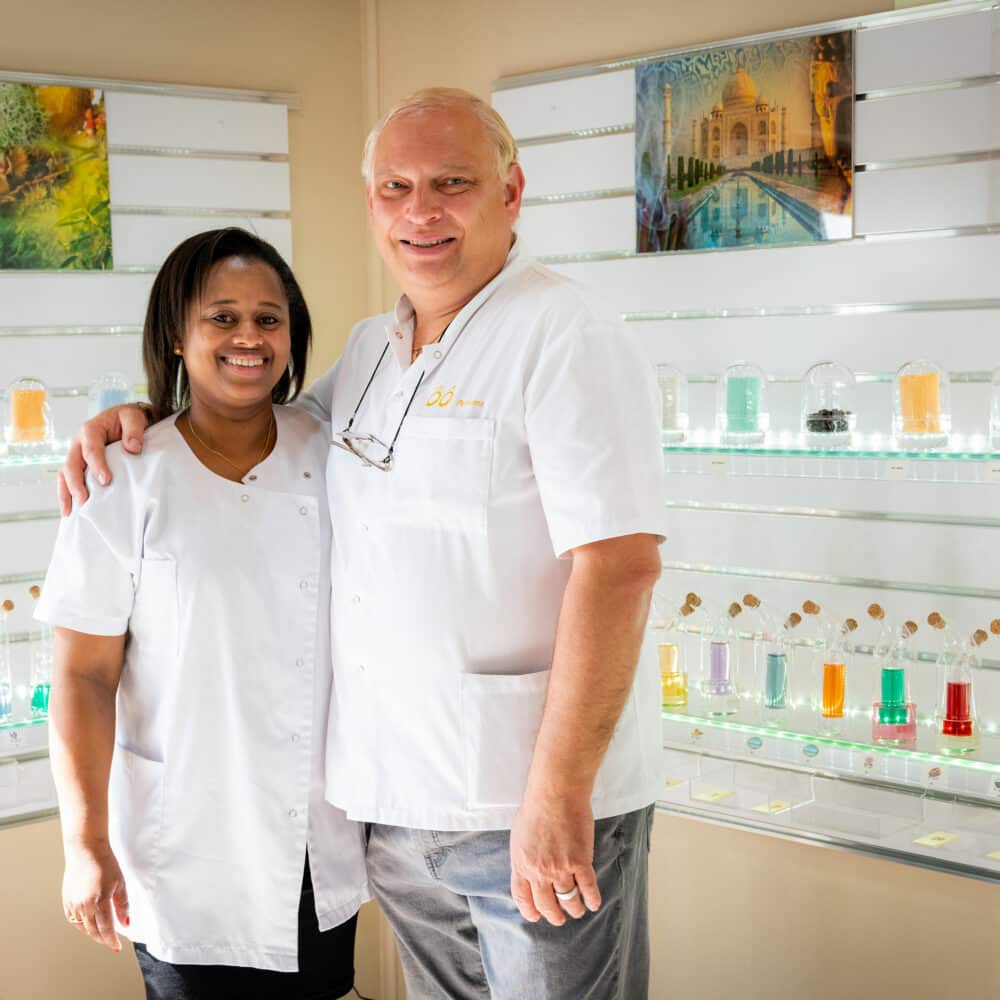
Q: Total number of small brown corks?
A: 14